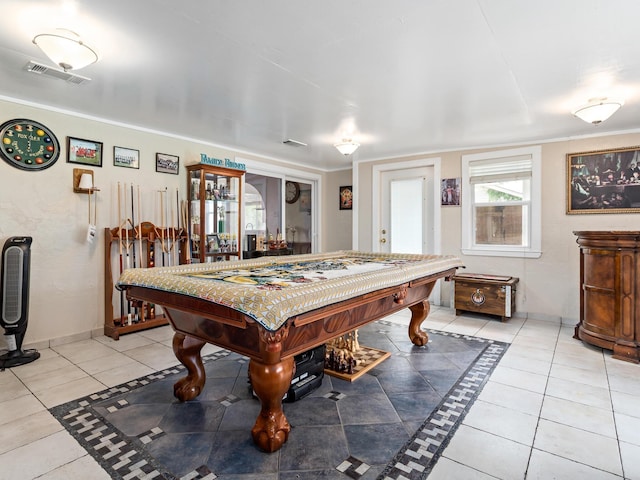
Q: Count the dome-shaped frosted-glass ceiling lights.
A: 3